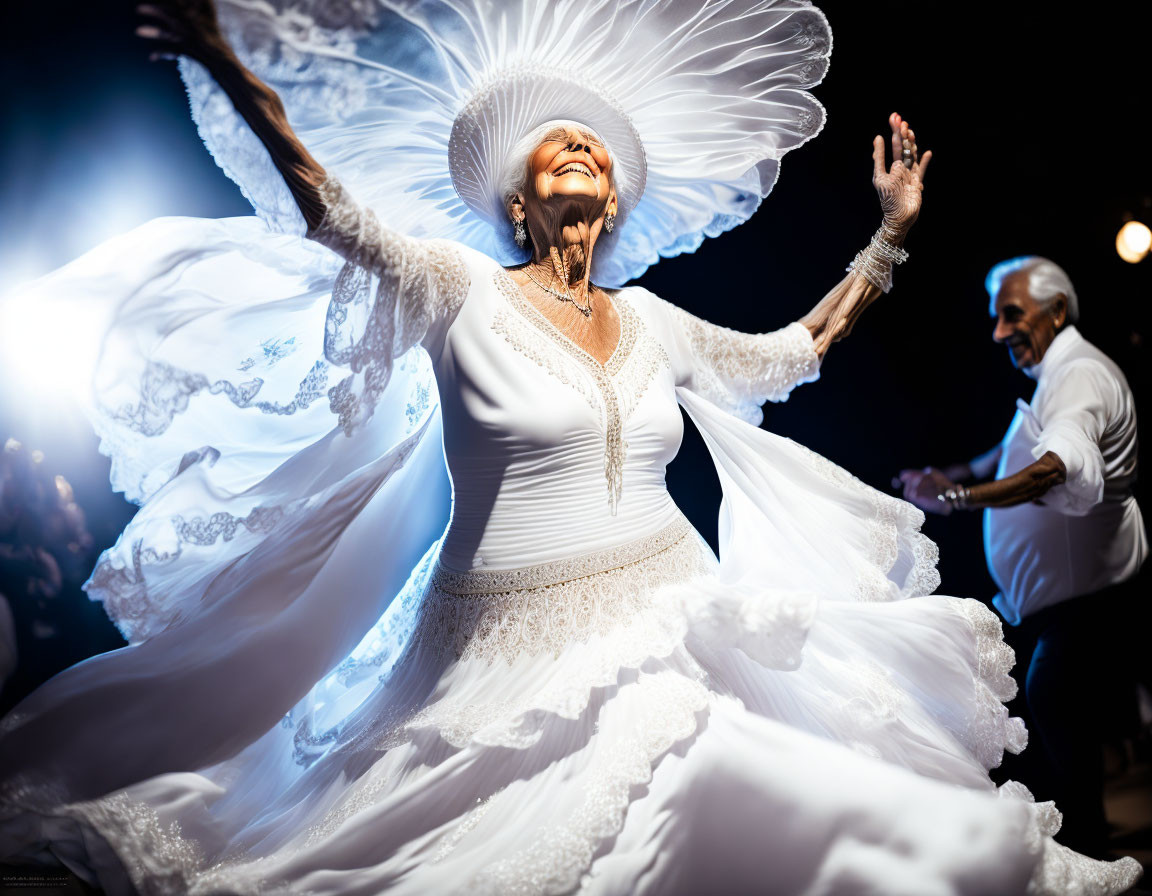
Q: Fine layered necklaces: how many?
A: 2